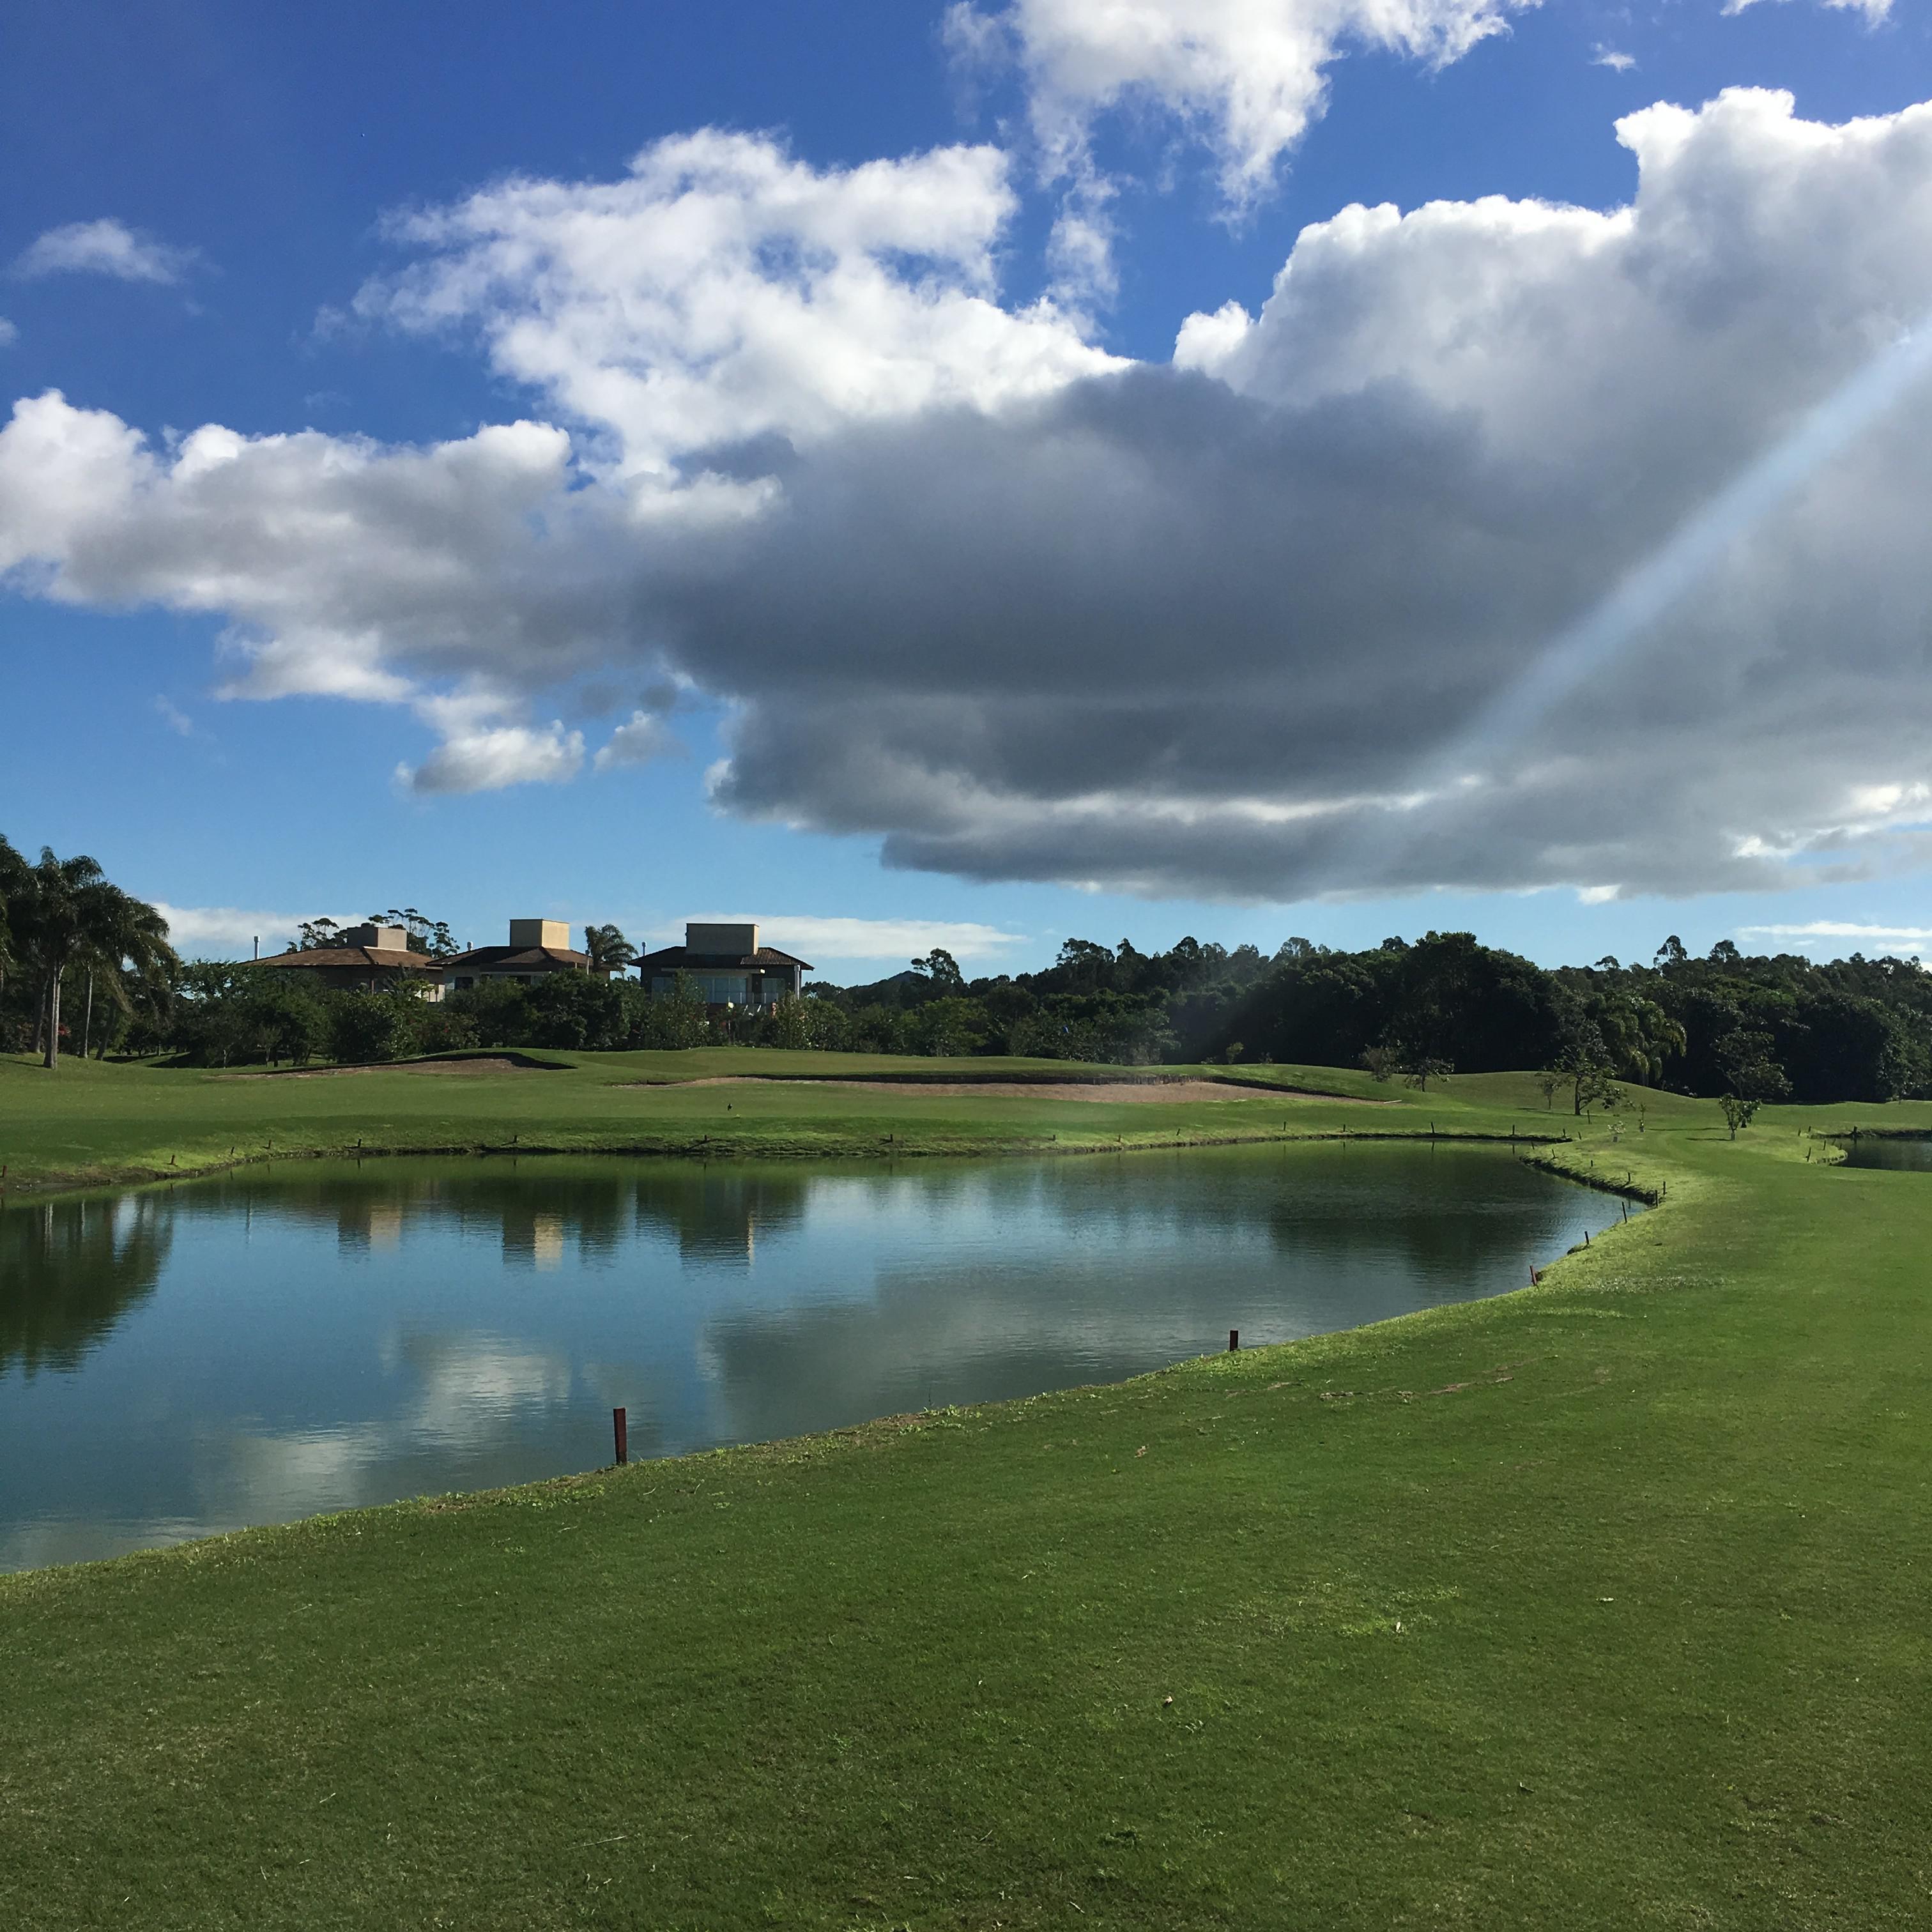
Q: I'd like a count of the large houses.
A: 3